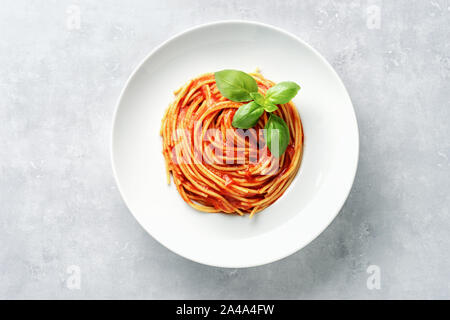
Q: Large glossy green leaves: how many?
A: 4